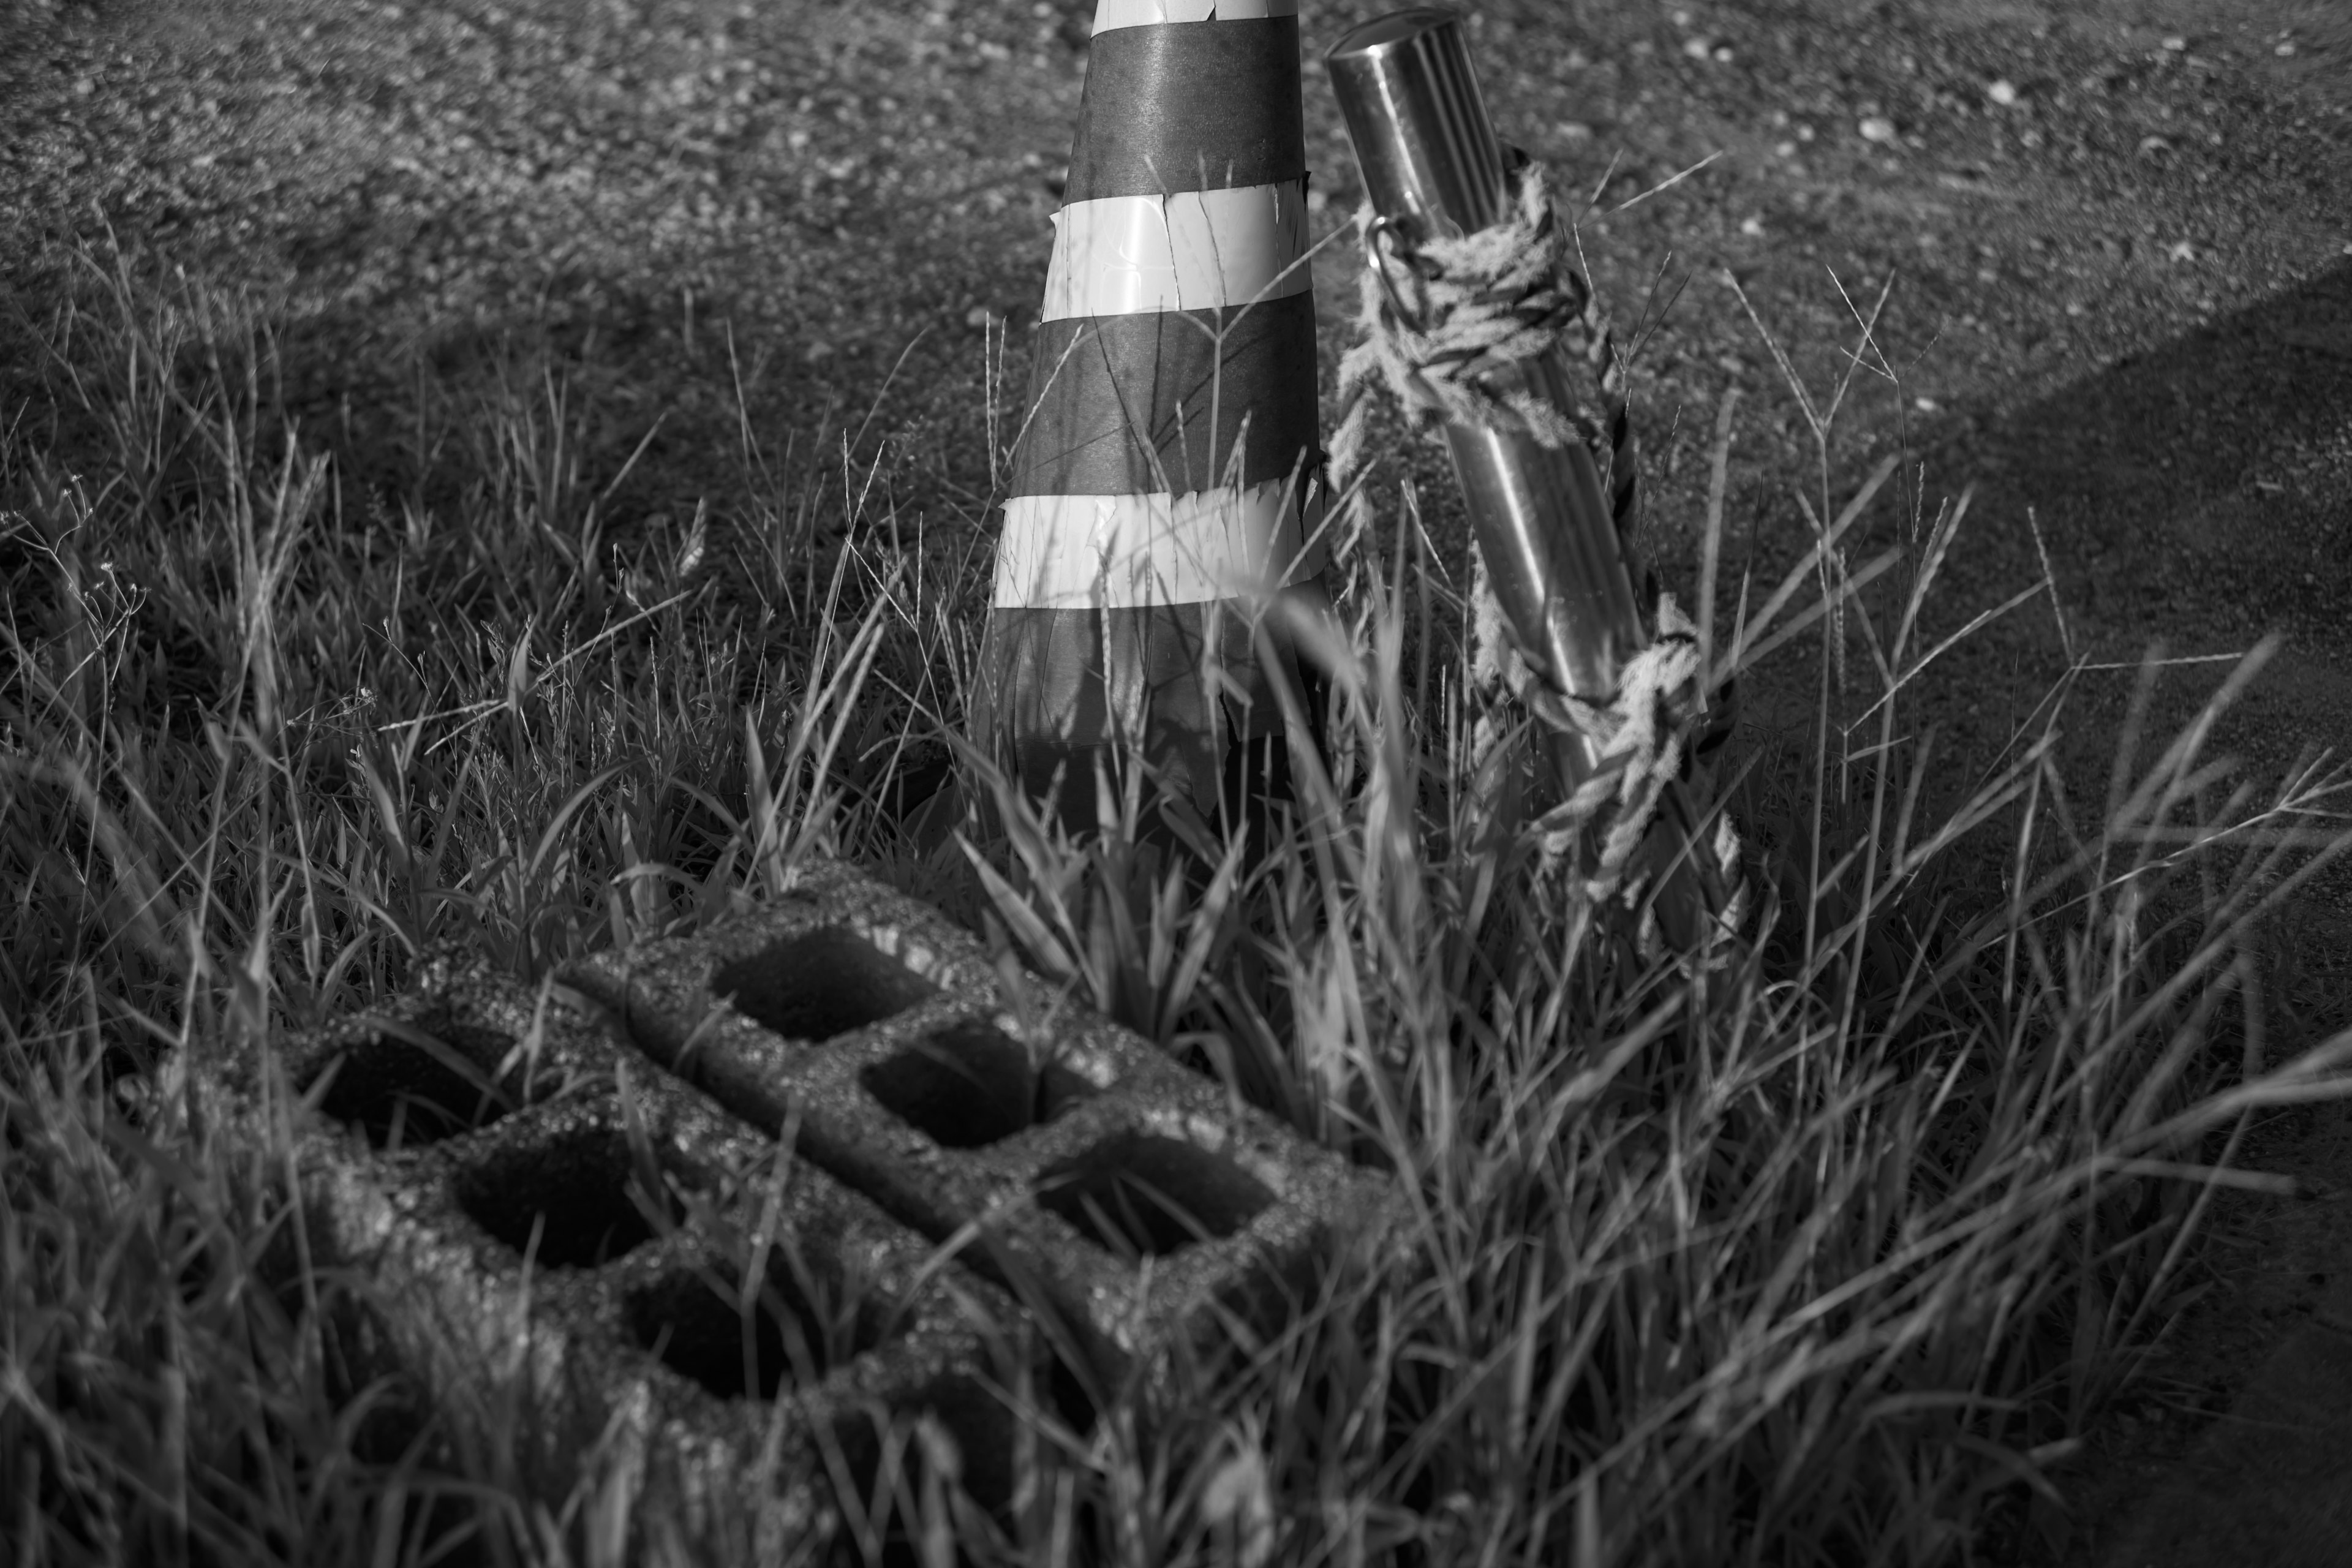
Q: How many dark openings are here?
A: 6